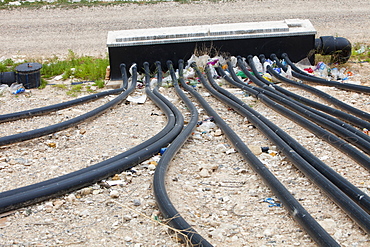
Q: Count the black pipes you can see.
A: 15